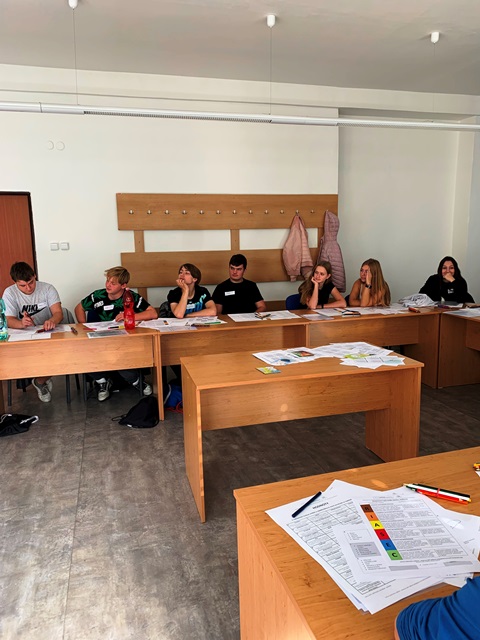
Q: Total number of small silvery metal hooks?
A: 13